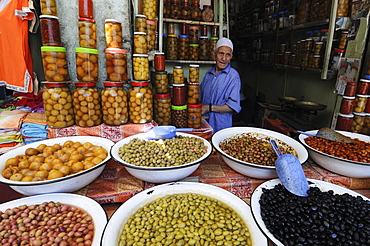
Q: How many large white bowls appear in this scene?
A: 7